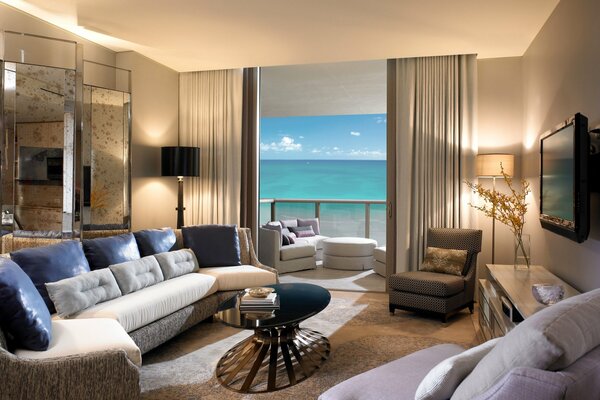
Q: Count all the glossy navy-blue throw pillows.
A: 5